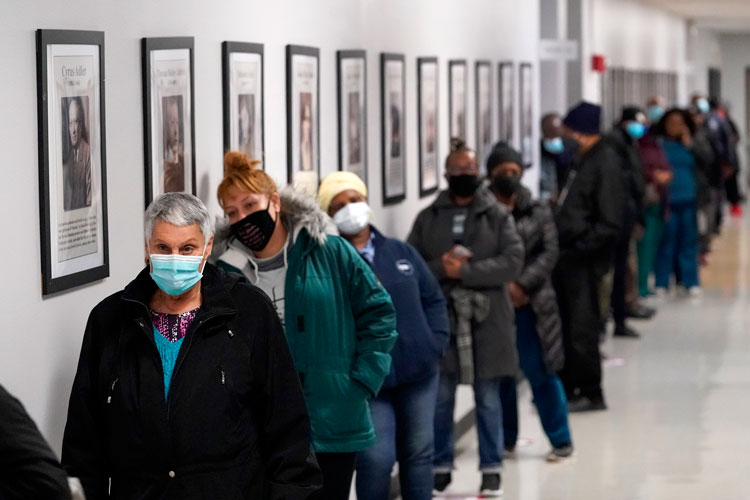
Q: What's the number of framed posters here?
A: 11